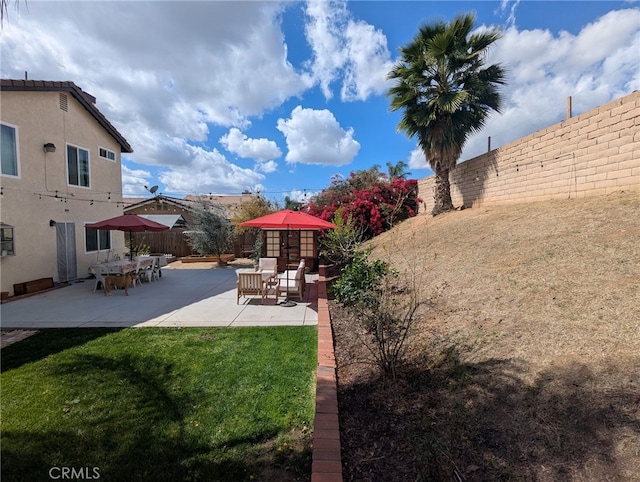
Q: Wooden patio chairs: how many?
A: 3